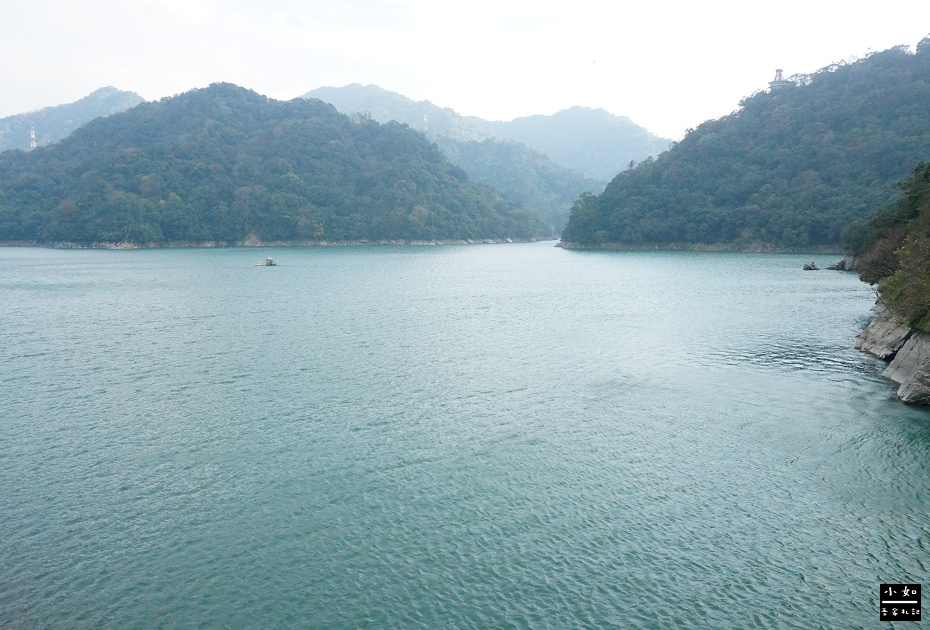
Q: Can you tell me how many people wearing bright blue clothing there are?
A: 0